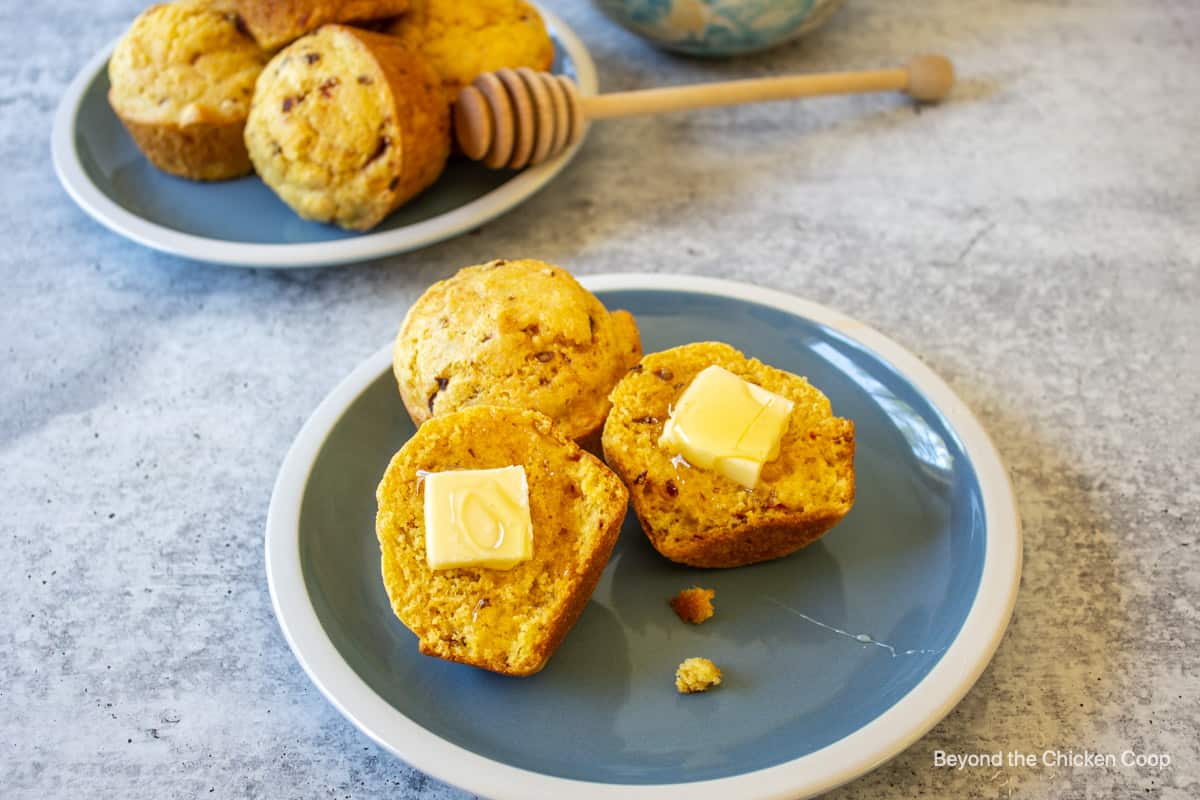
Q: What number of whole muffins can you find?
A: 5